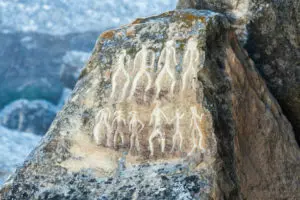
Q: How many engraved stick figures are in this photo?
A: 10